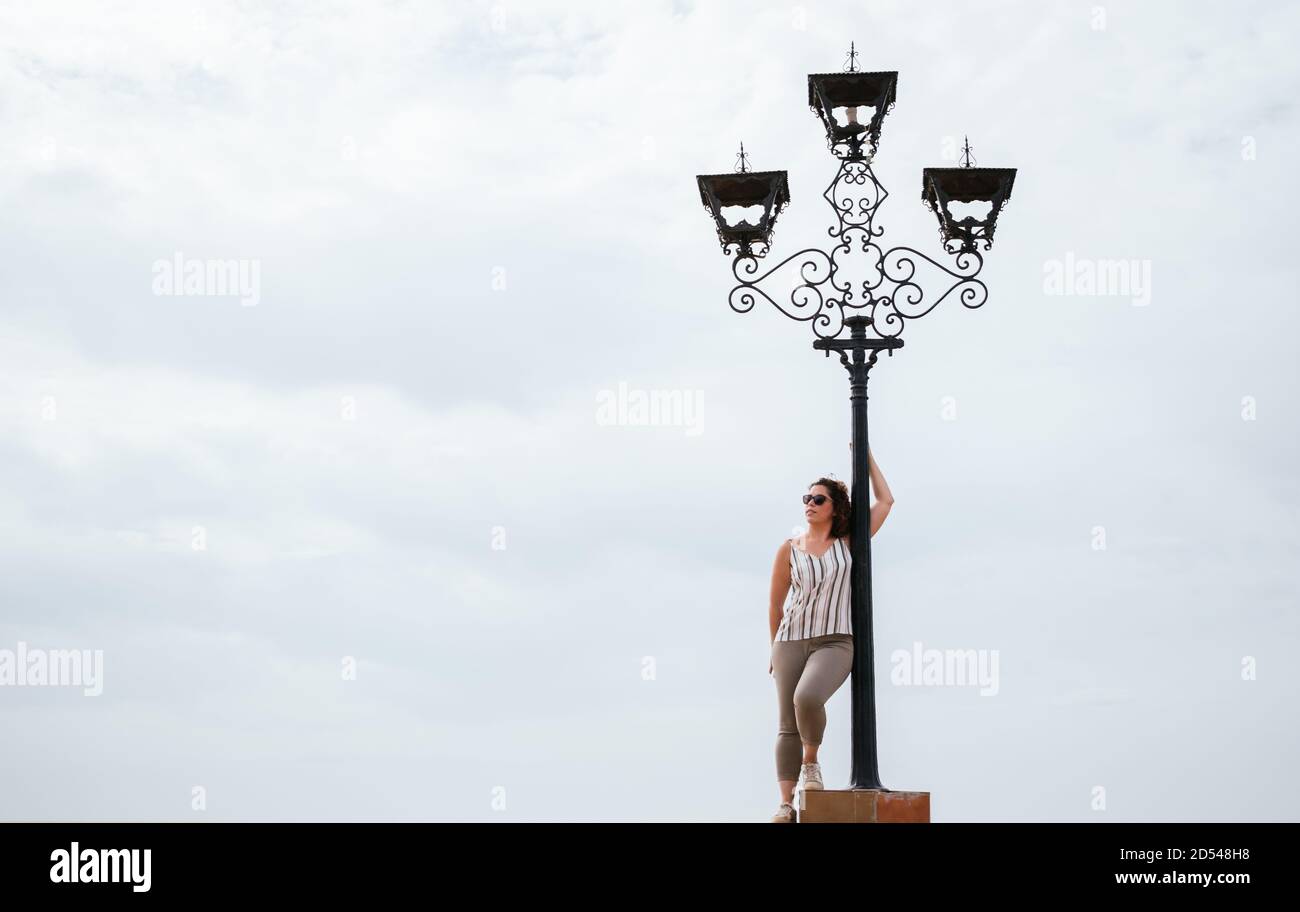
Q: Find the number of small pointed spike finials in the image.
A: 3